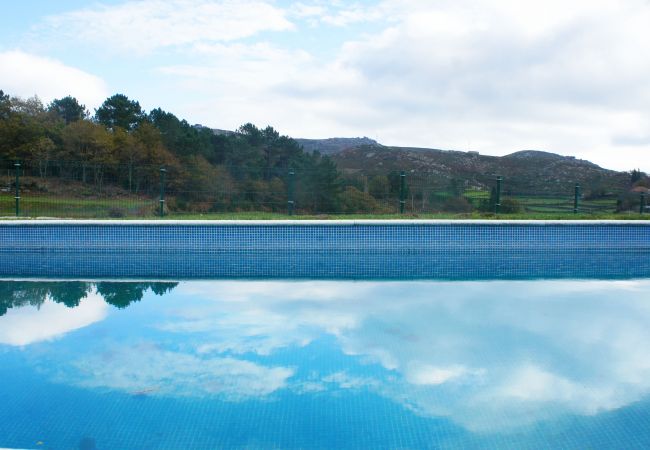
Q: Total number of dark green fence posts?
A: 7